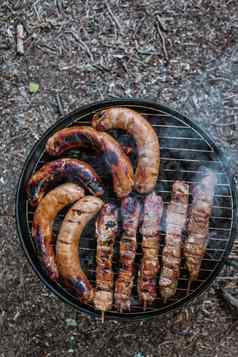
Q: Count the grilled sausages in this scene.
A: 5